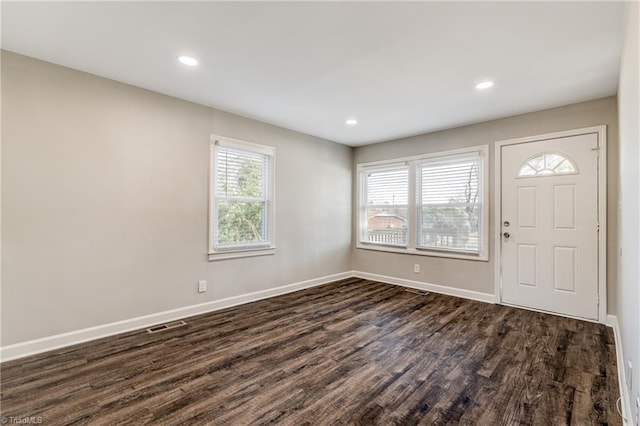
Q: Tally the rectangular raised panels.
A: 4